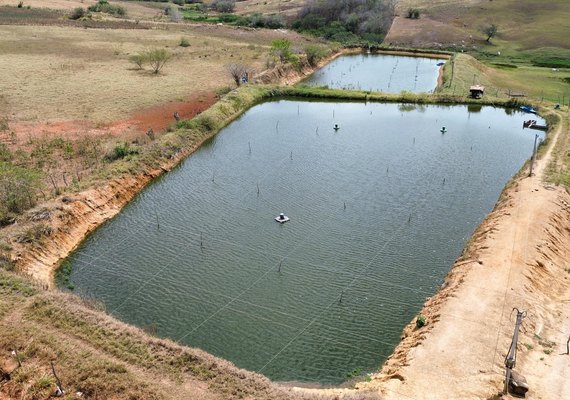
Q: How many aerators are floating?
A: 3